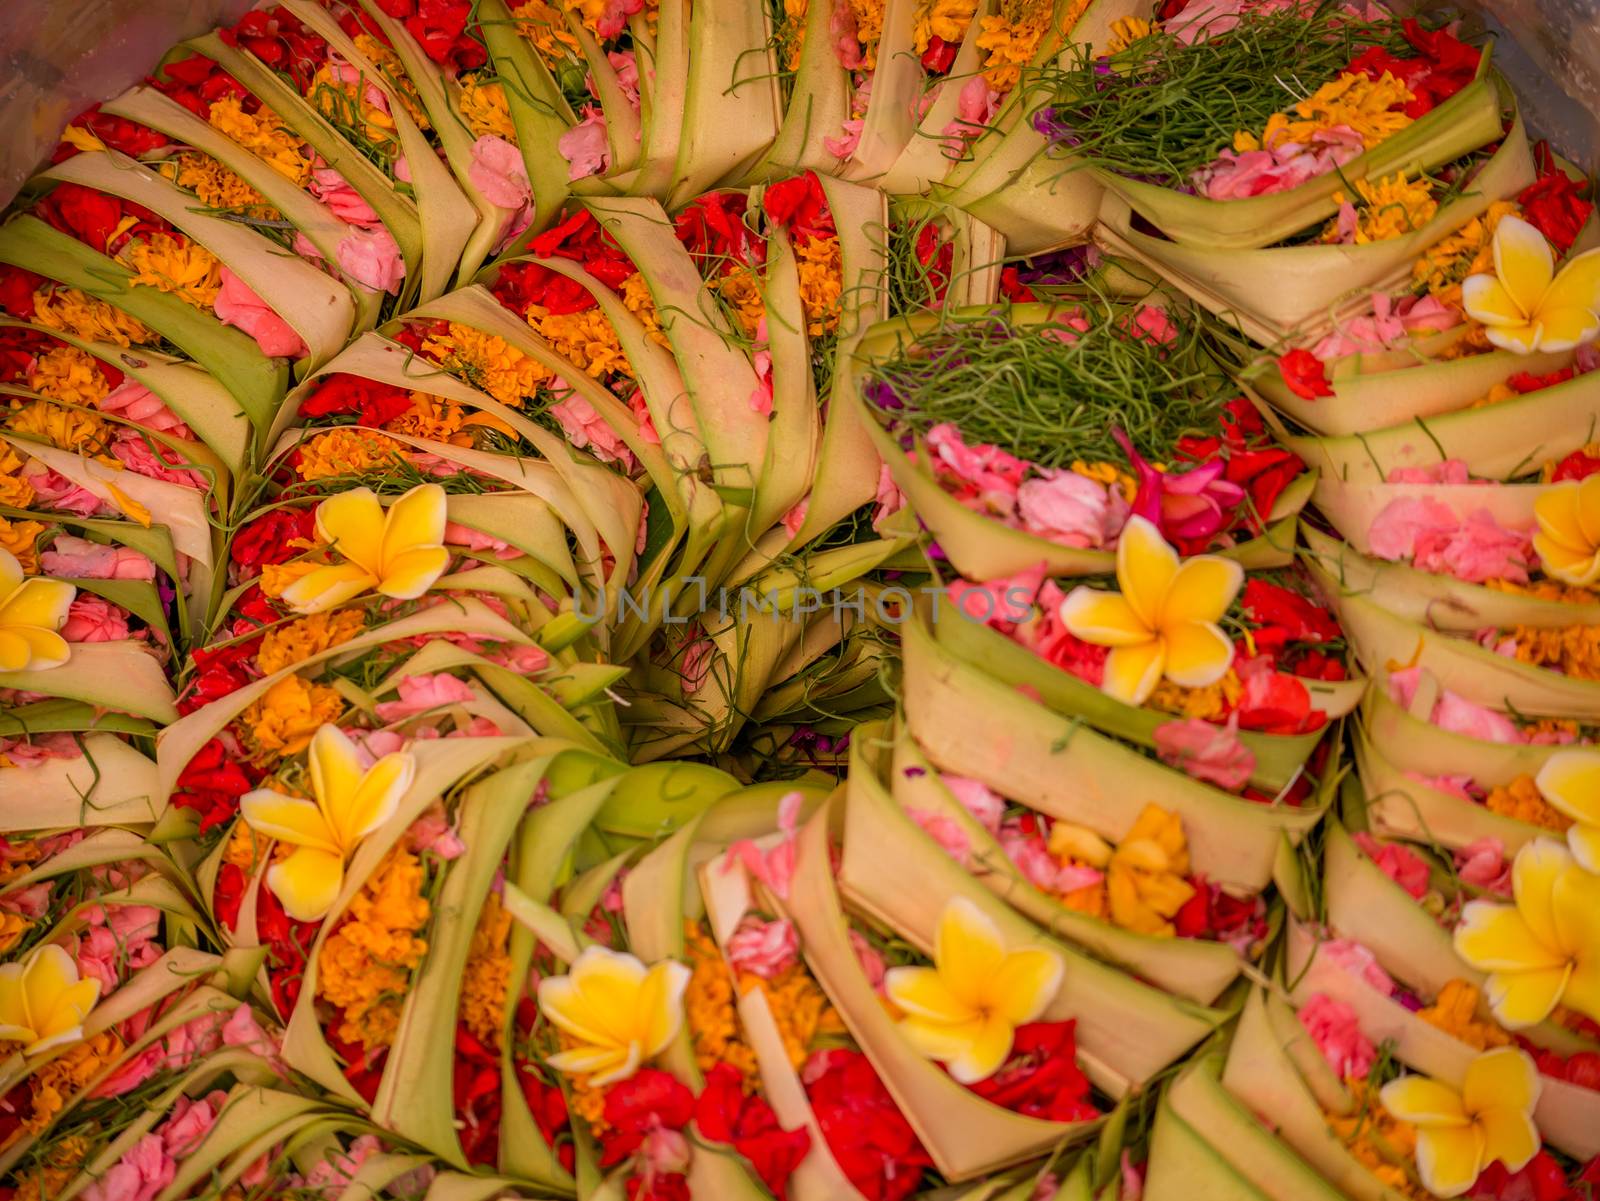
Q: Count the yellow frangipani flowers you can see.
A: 12